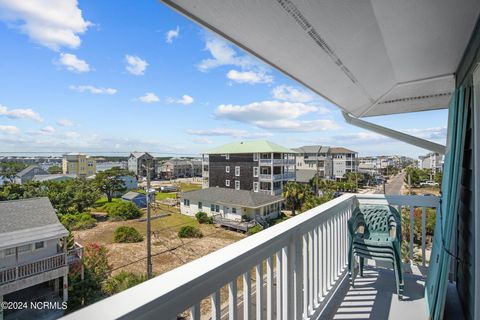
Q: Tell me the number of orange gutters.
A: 0